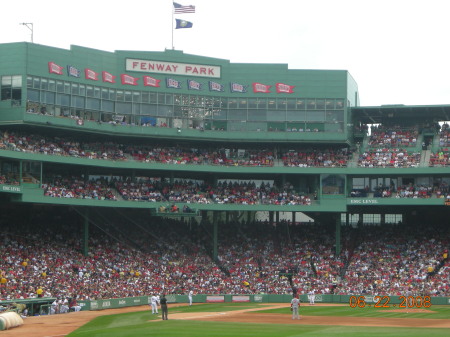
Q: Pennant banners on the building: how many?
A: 12